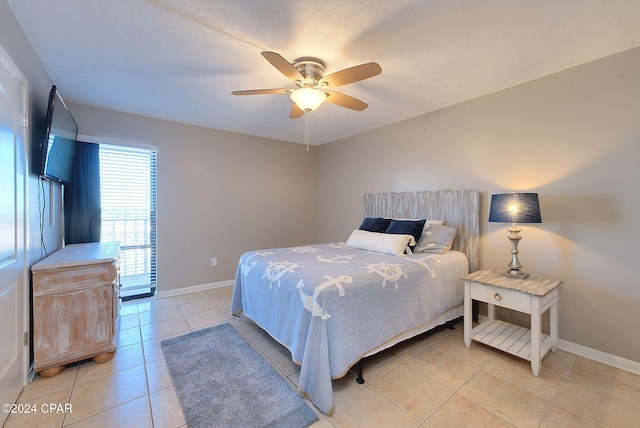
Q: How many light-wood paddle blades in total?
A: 5